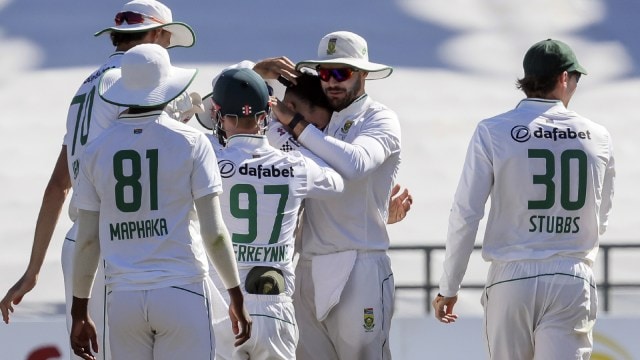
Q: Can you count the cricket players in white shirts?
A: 6